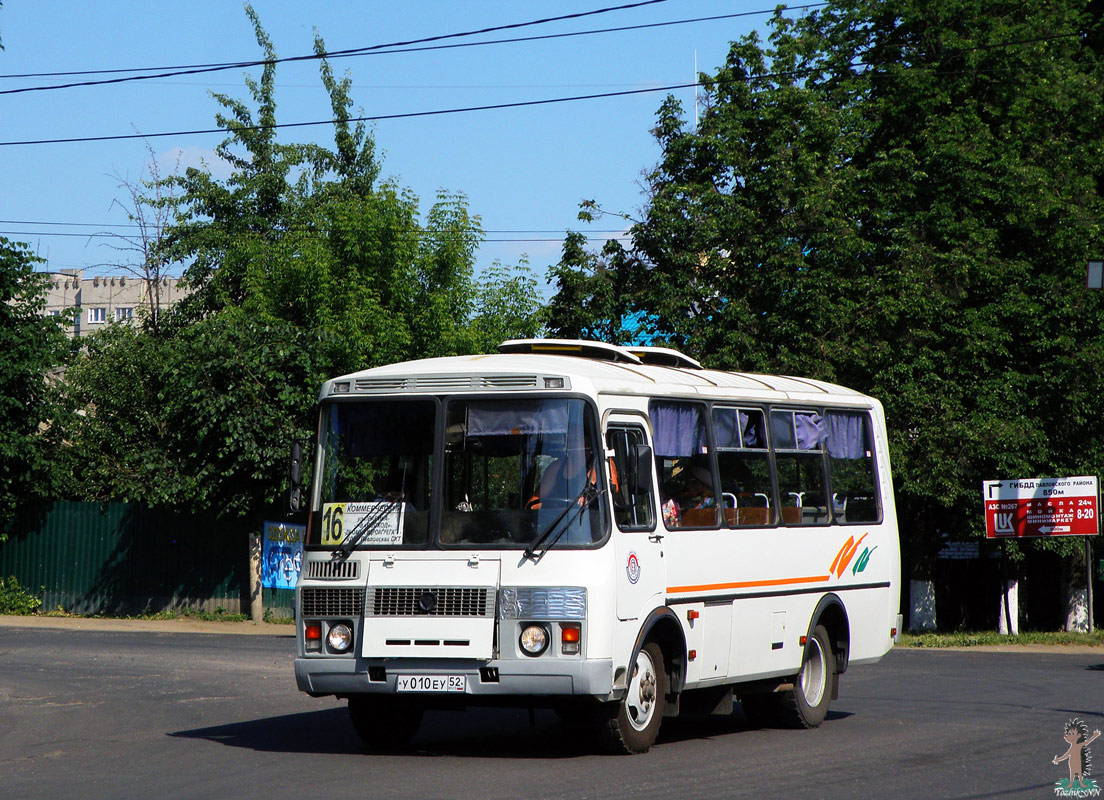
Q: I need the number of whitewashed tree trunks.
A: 3